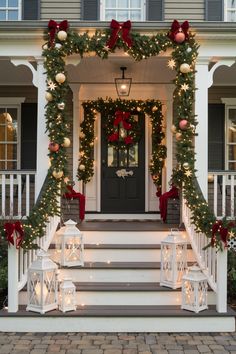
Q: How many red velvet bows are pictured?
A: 6